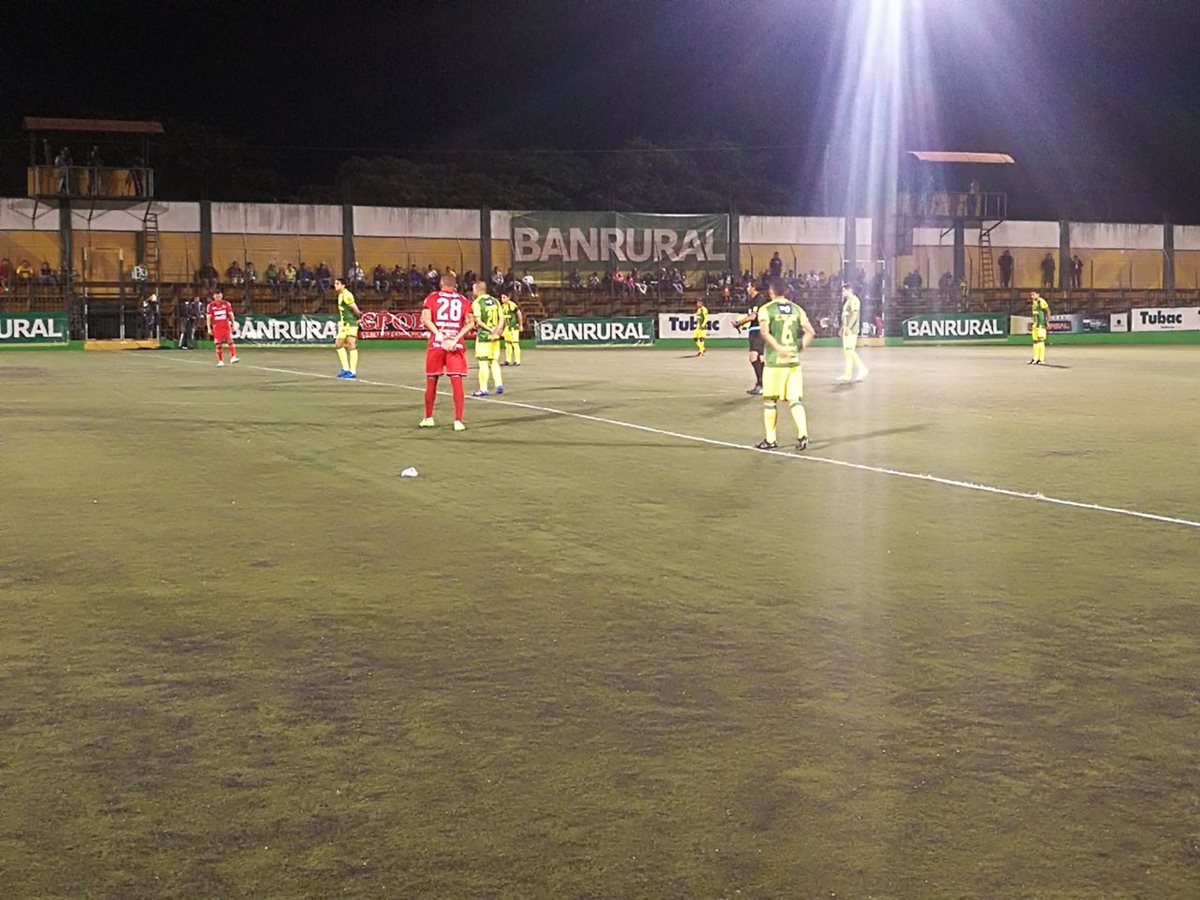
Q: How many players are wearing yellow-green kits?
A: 7